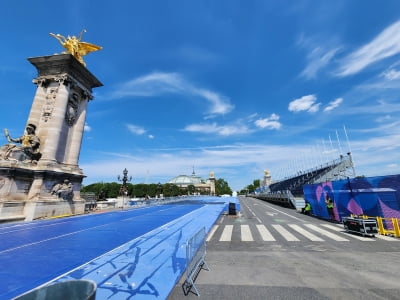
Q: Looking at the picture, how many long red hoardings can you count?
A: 0